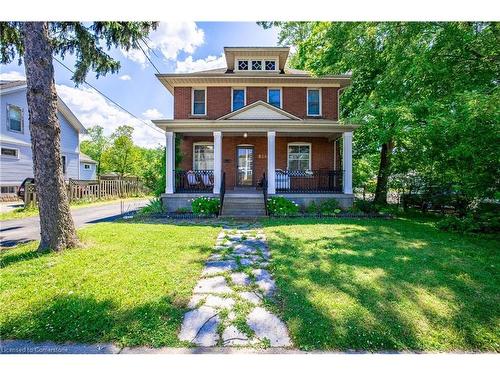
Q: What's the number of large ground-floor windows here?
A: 2